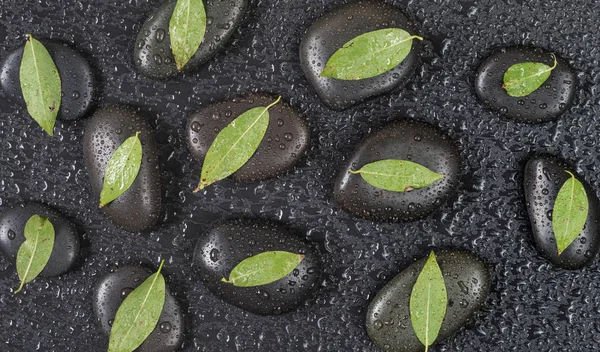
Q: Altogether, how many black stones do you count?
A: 12